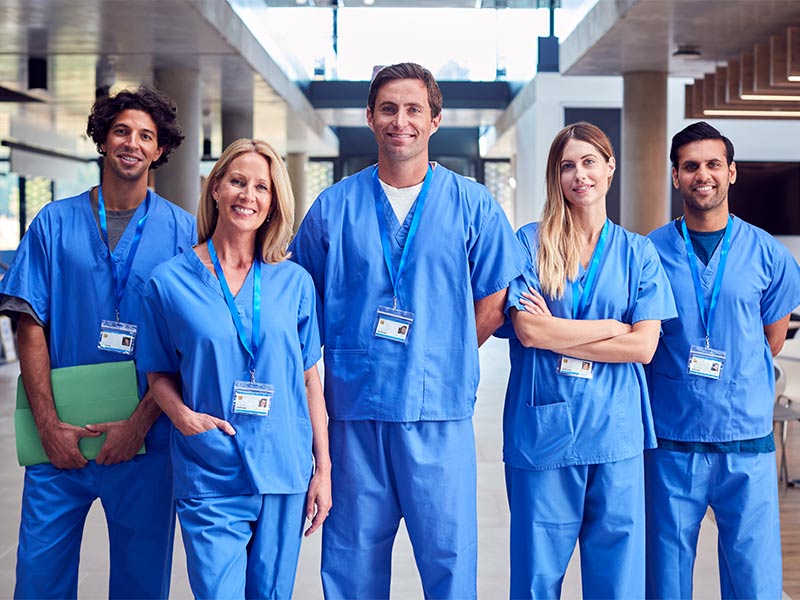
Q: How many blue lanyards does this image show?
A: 5